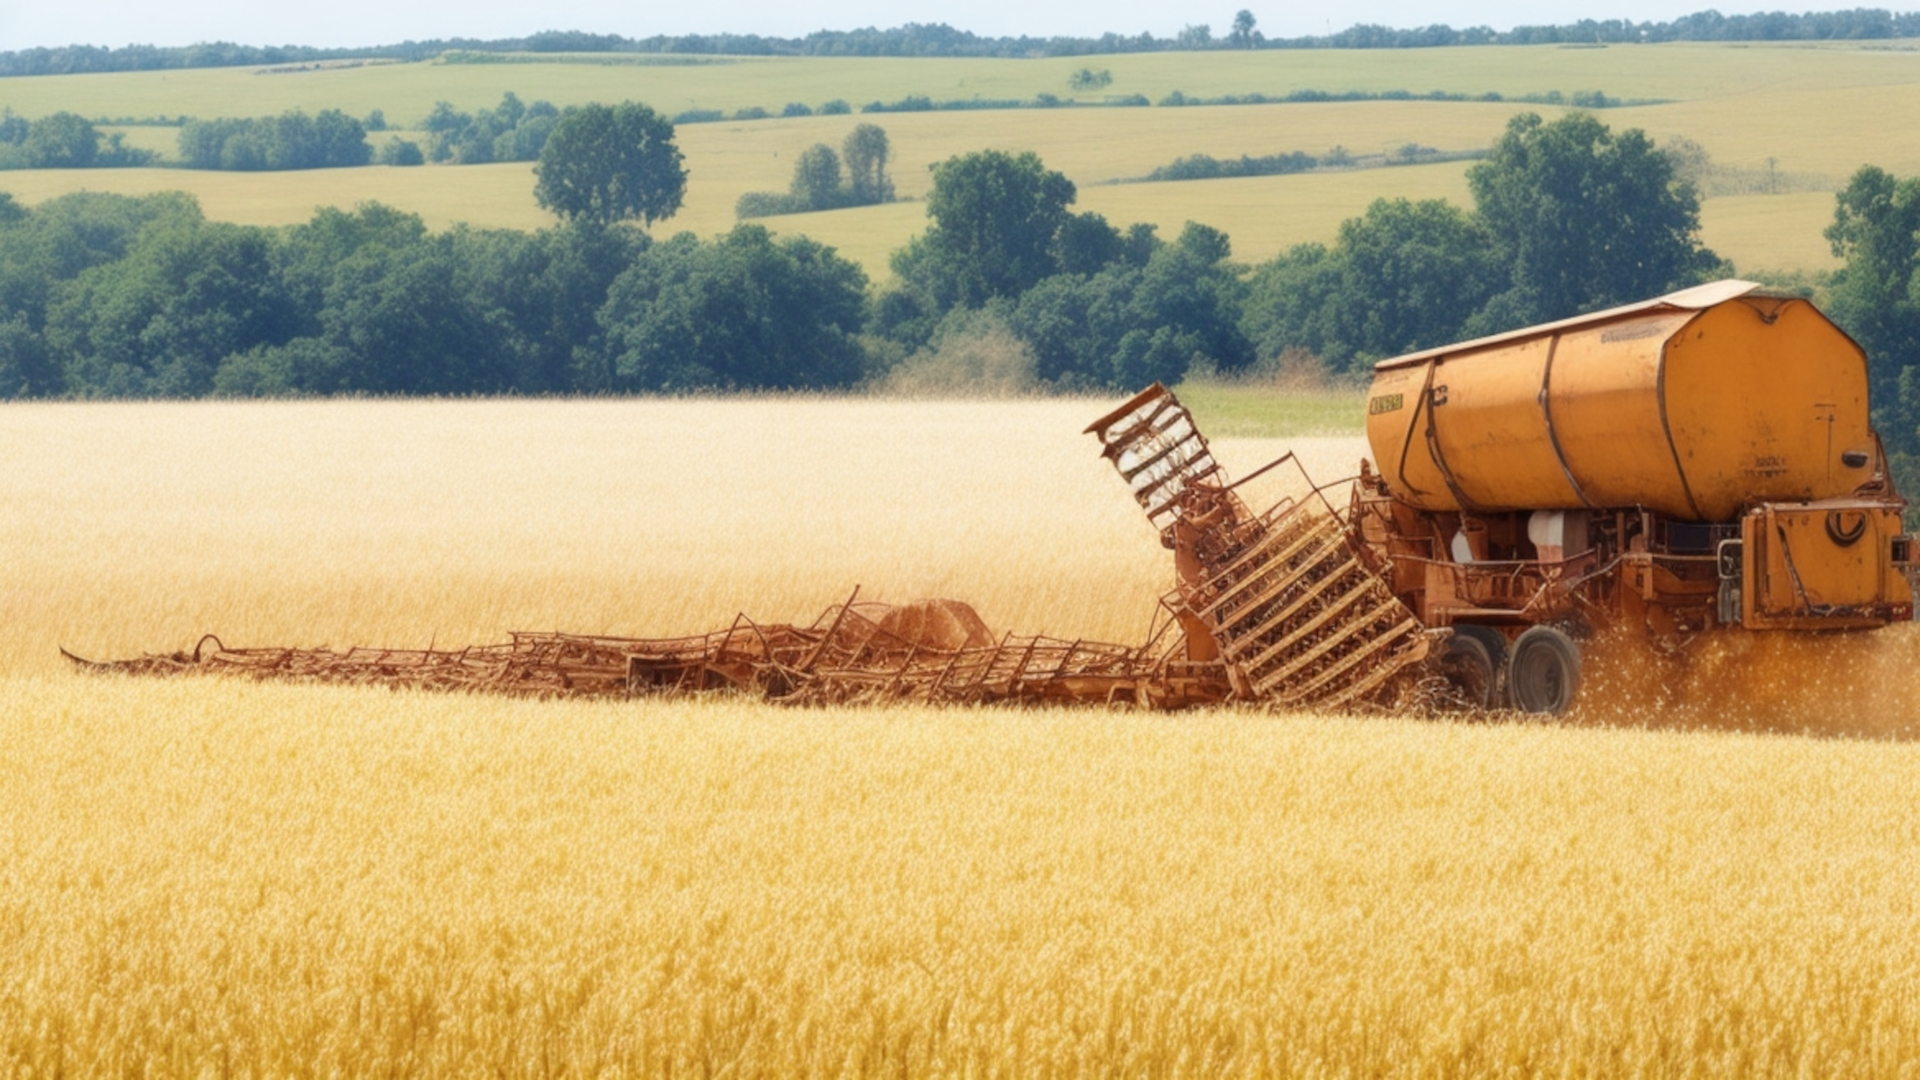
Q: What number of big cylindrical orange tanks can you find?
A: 1